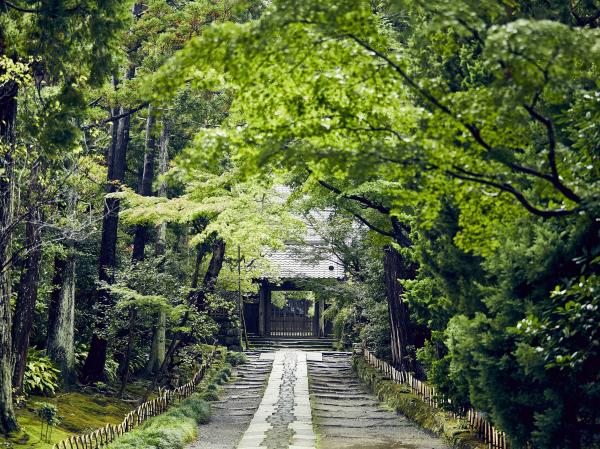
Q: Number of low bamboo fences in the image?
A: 2